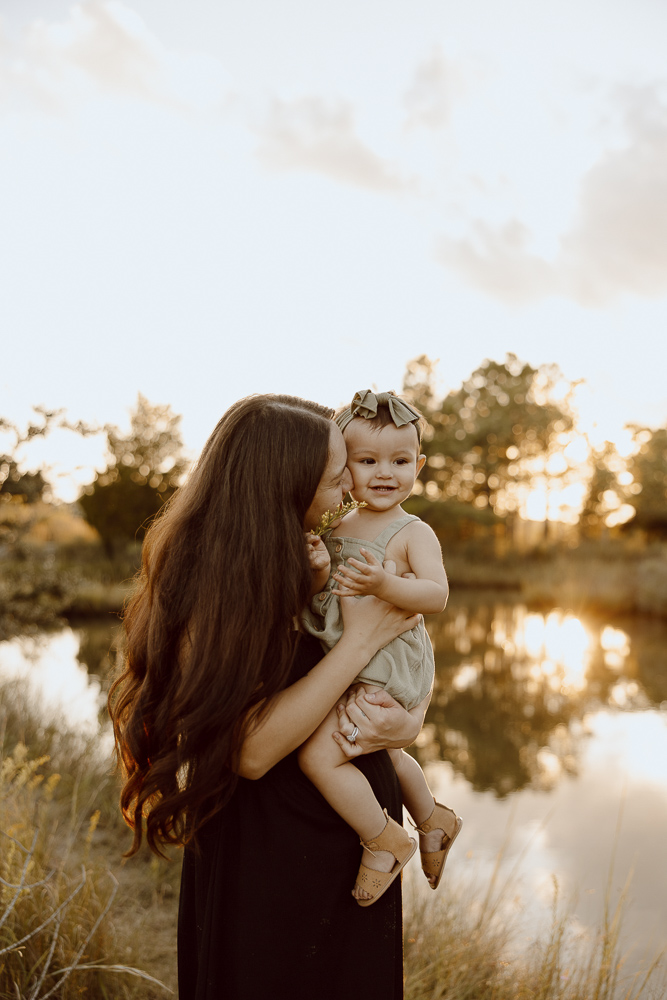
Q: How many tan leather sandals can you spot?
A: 2